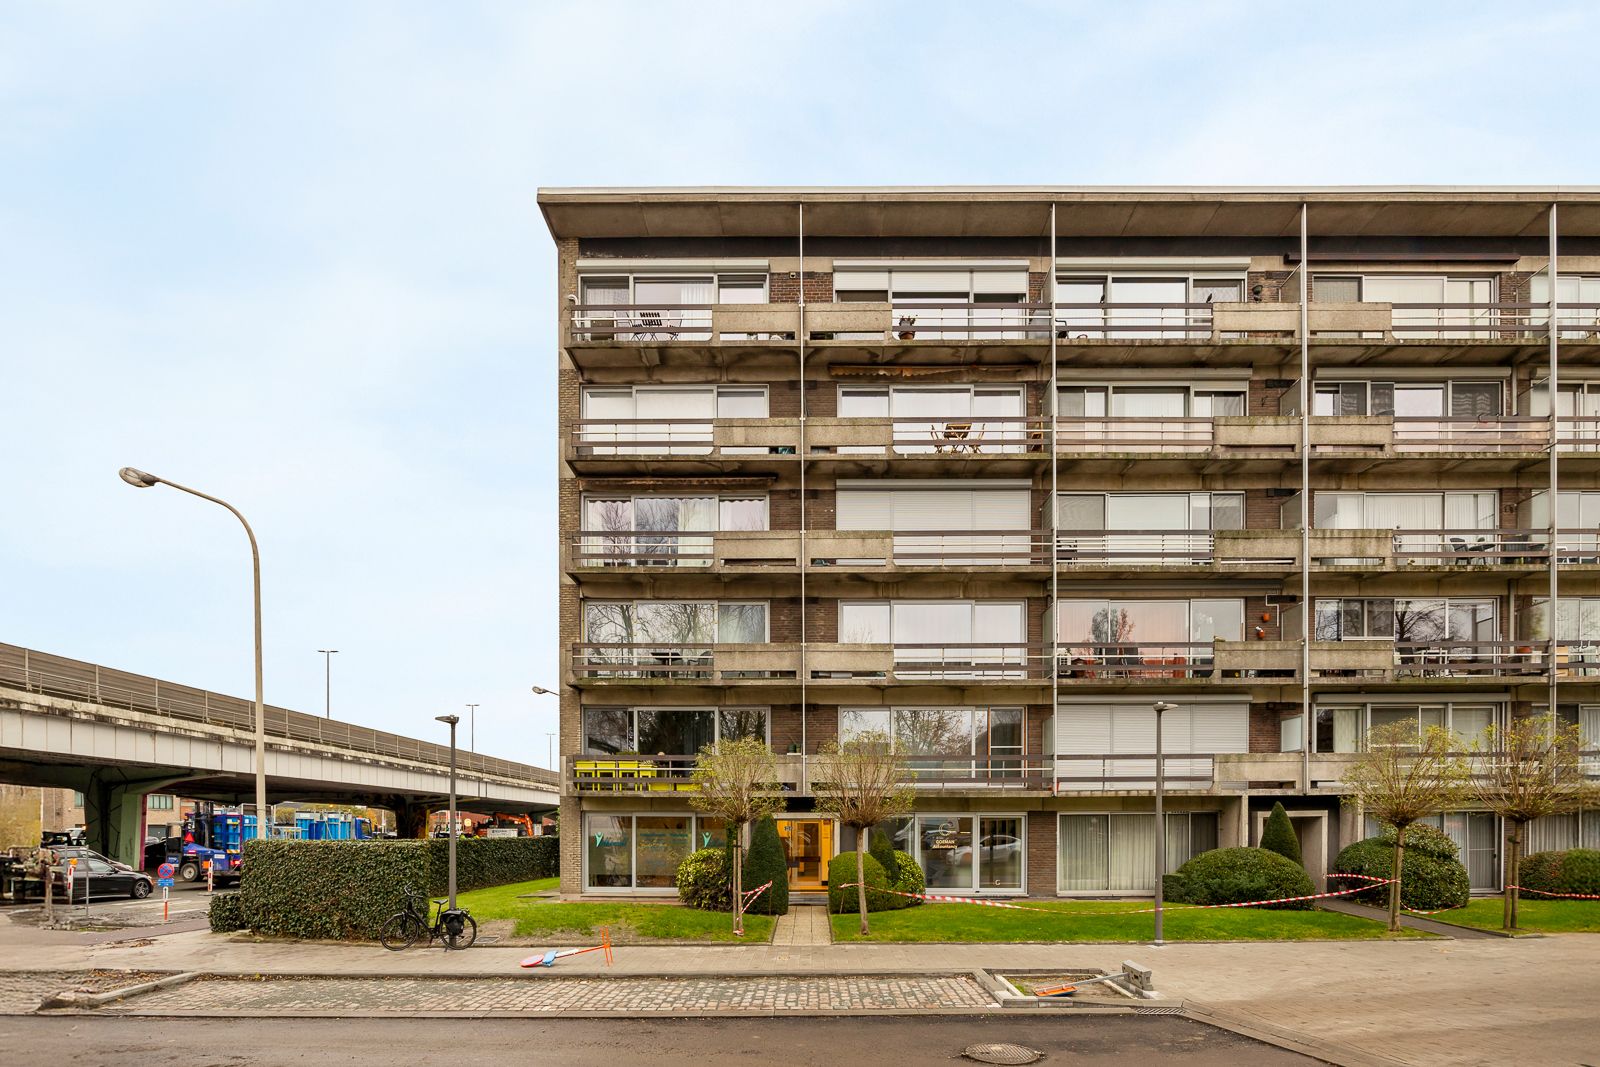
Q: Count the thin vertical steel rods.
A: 4